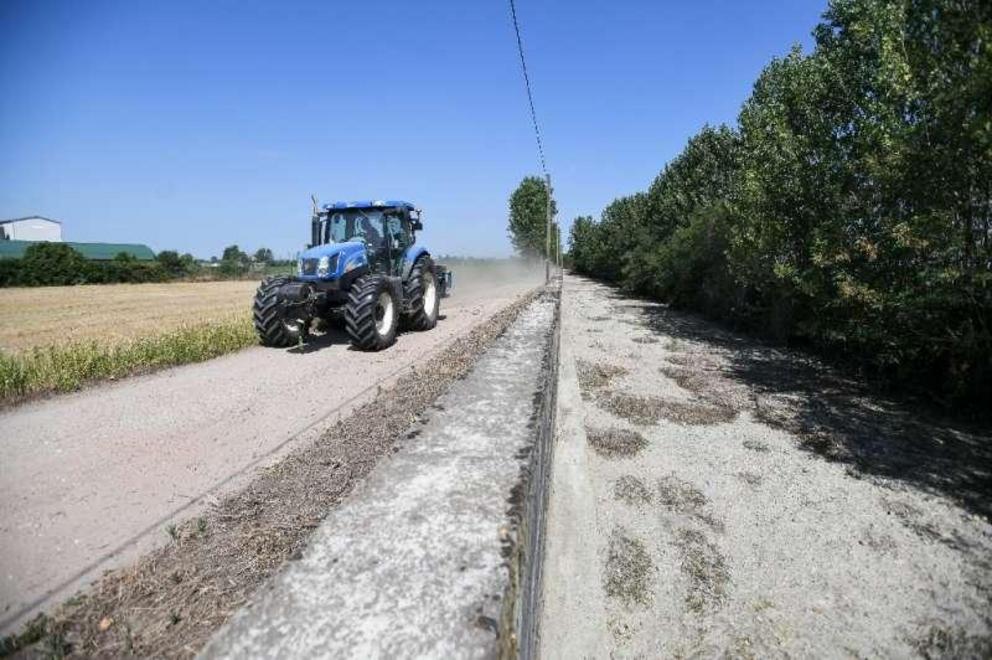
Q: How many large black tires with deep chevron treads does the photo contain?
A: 3